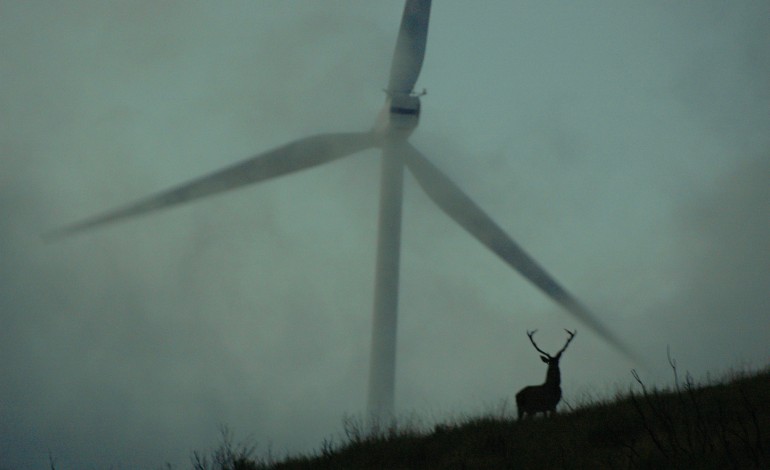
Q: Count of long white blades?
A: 3